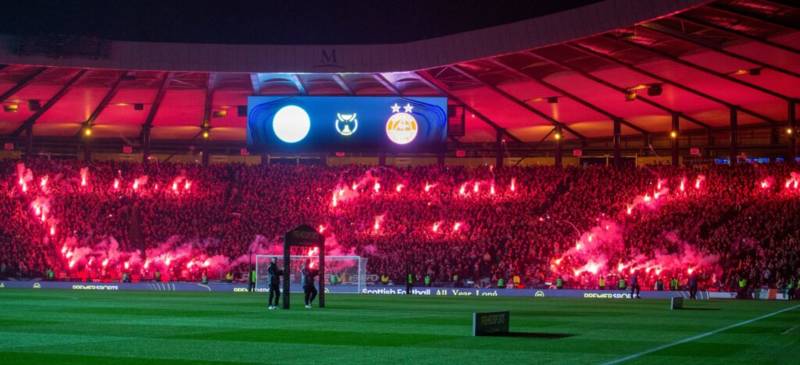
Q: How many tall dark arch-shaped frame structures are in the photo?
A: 1